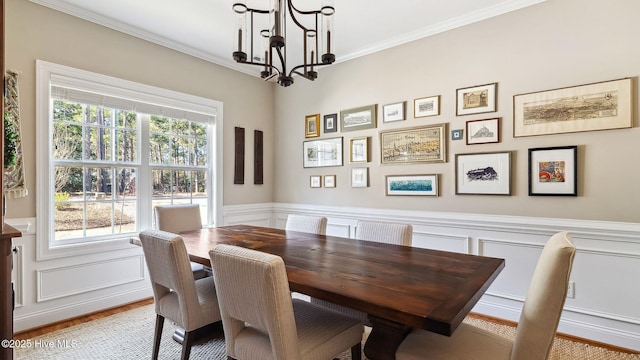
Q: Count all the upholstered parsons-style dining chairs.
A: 6